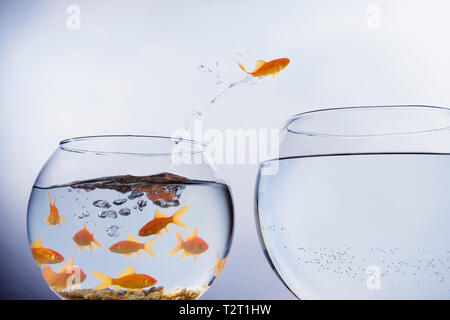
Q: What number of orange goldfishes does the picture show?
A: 10